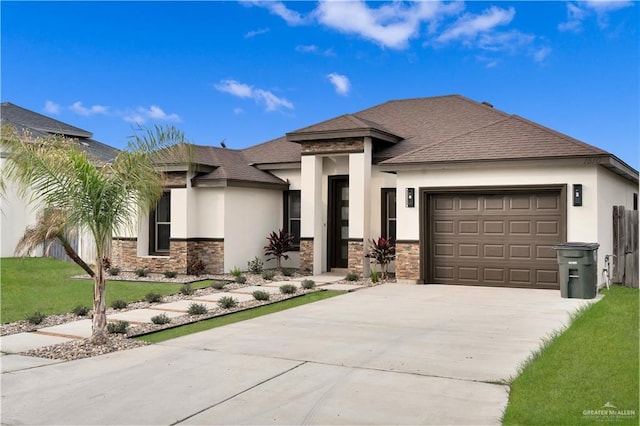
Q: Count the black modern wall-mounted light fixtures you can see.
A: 2